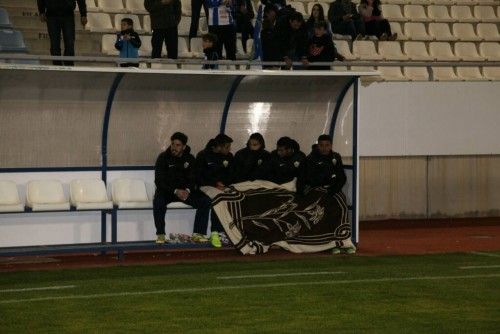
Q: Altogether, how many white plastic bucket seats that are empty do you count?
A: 4